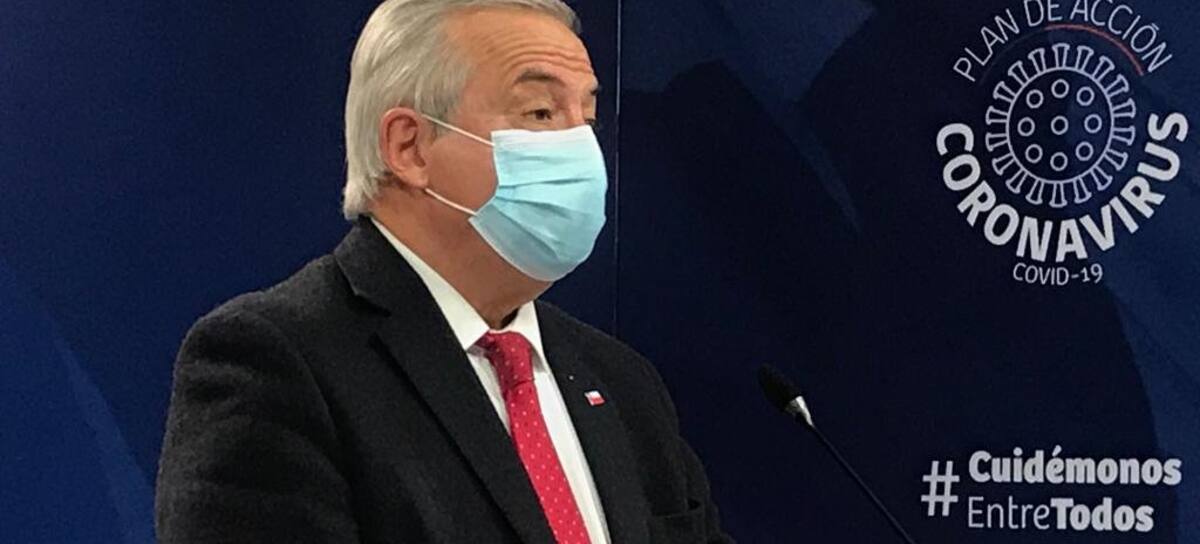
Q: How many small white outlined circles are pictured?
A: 9